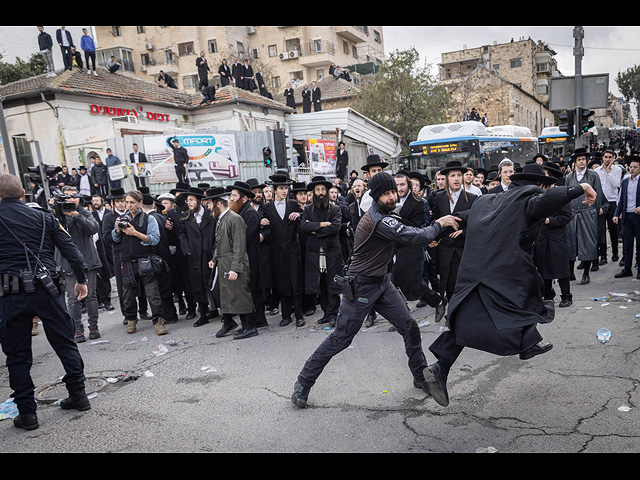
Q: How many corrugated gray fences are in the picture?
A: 1